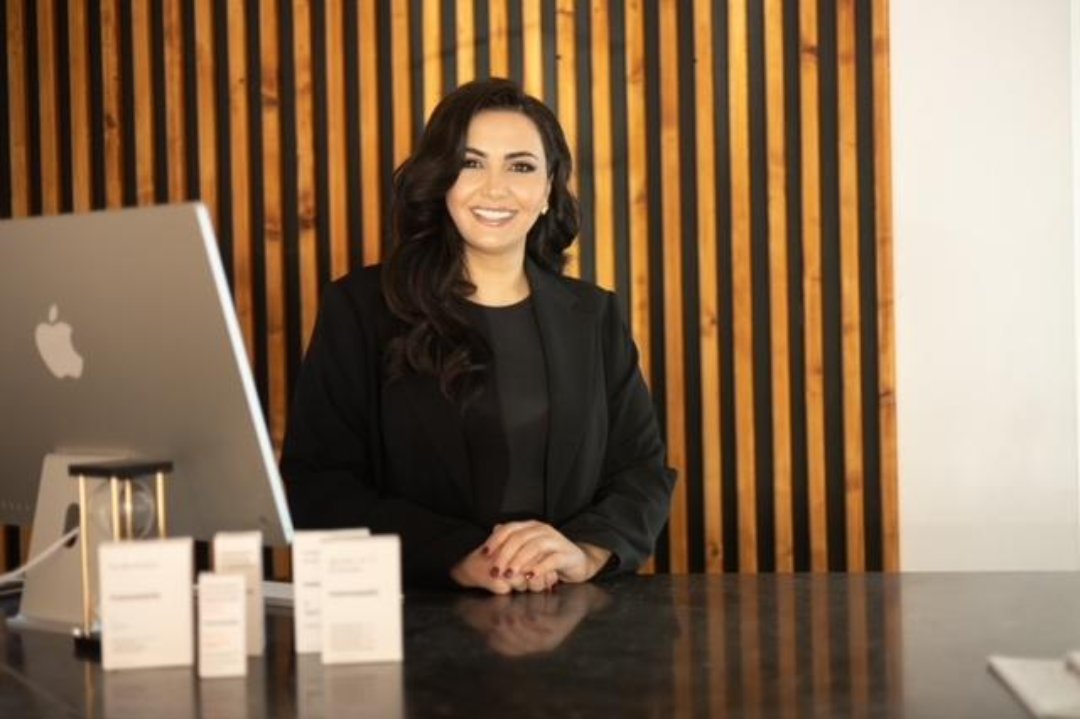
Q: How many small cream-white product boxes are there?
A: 5